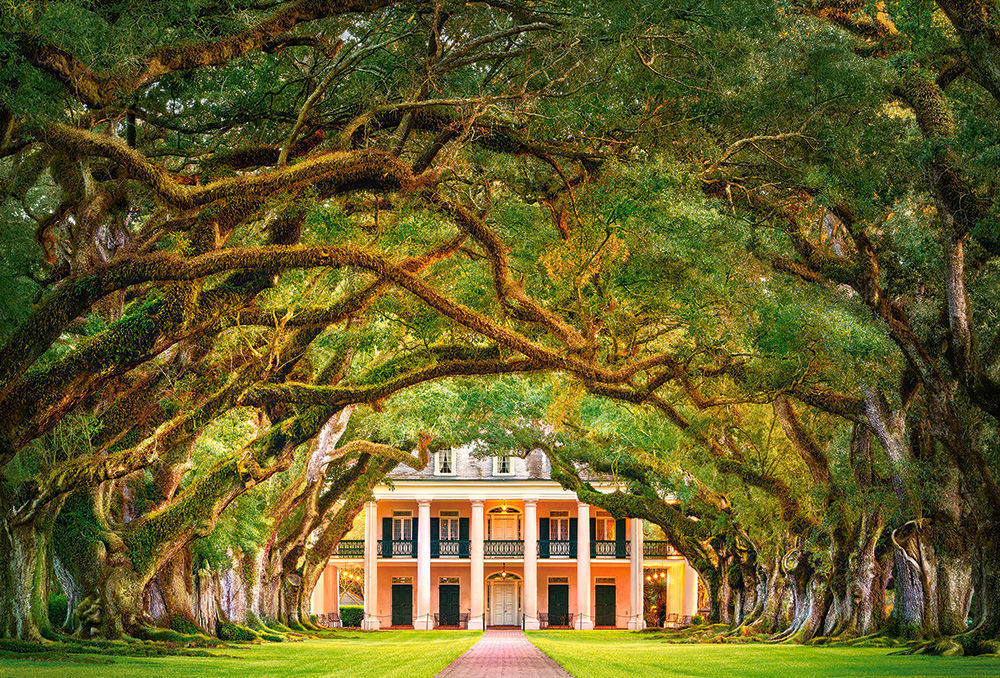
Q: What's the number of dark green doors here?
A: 4